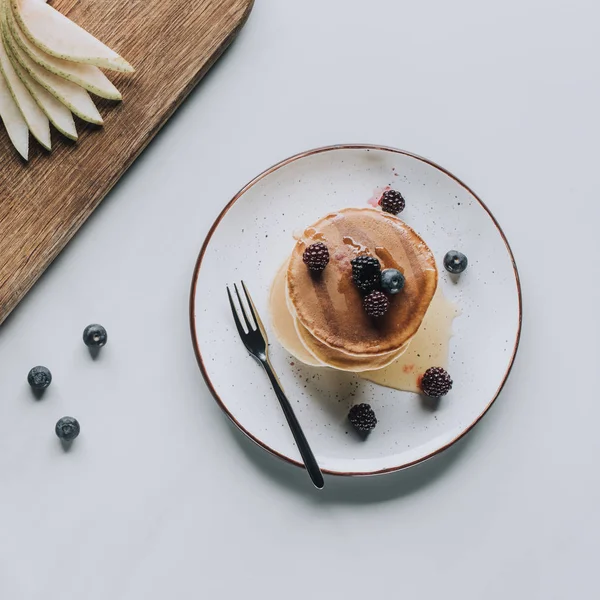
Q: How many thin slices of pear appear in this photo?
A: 6